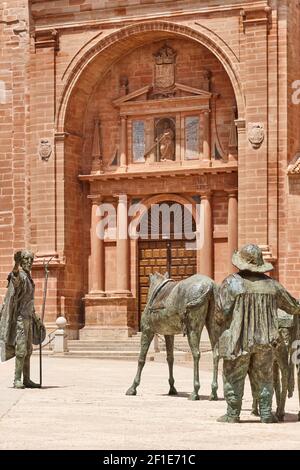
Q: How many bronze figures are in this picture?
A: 4